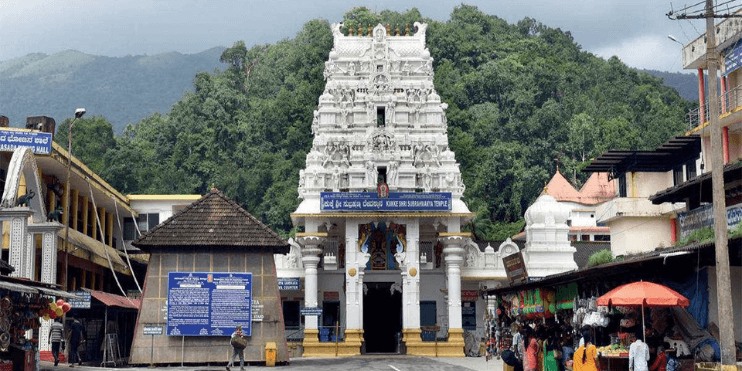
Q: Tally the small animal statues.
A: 2